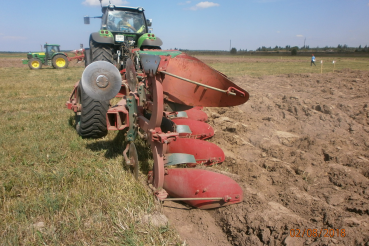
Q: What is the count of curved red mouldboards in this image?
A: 5